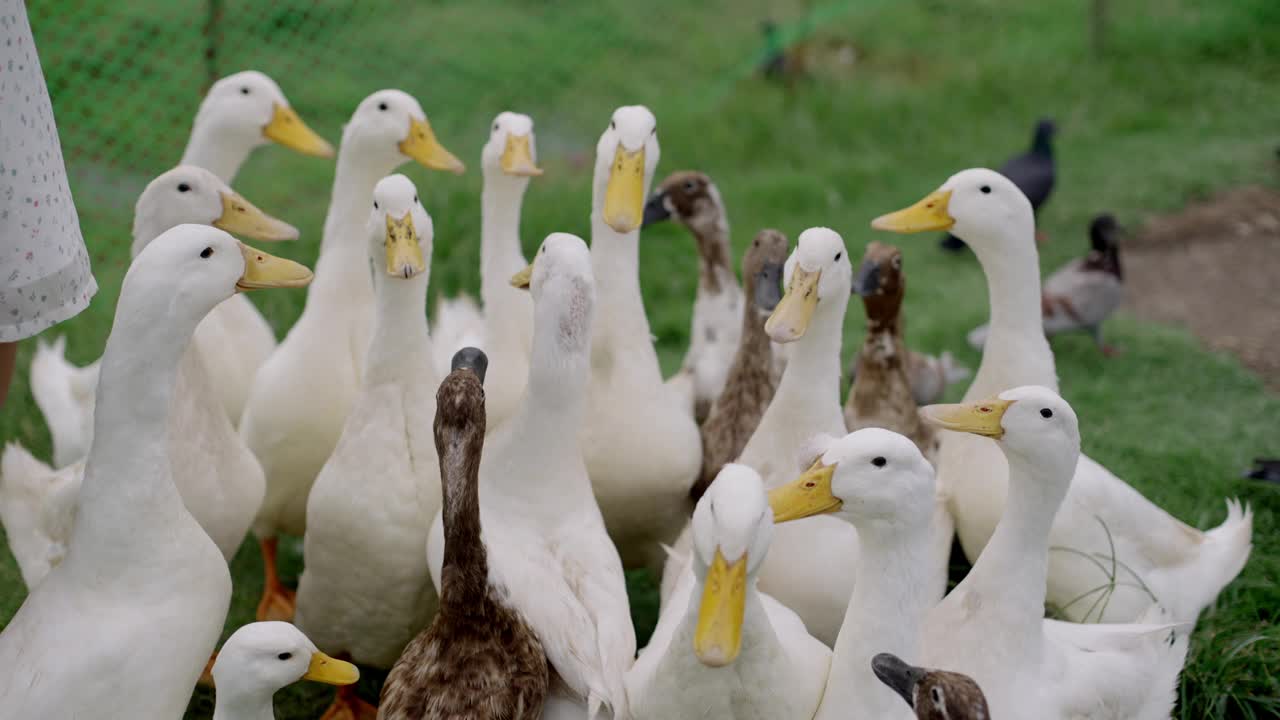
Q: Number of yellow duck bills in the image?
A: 14